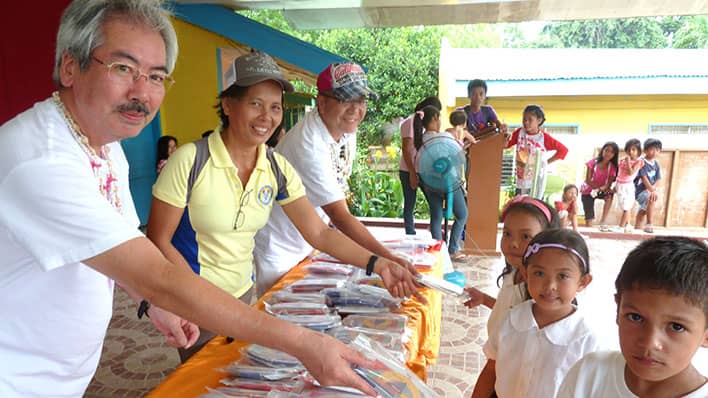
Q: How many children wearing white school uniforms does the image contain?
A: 3